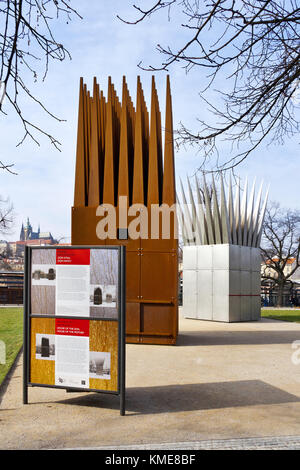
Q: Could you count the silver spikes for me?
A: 13